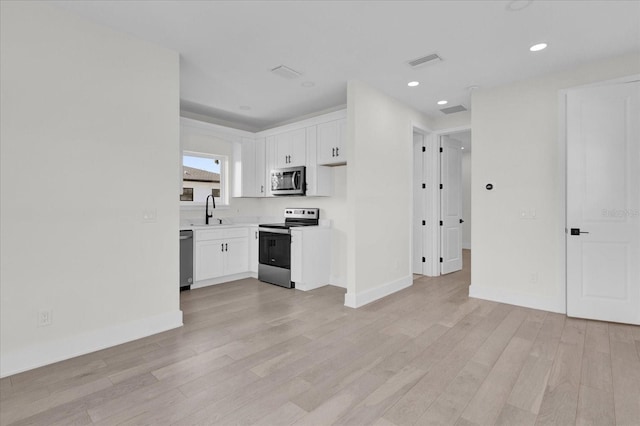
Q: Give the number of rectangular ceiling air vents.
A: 3